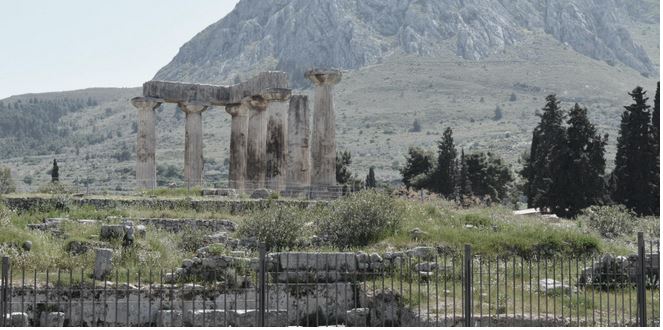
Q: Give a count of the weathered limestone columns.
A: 7